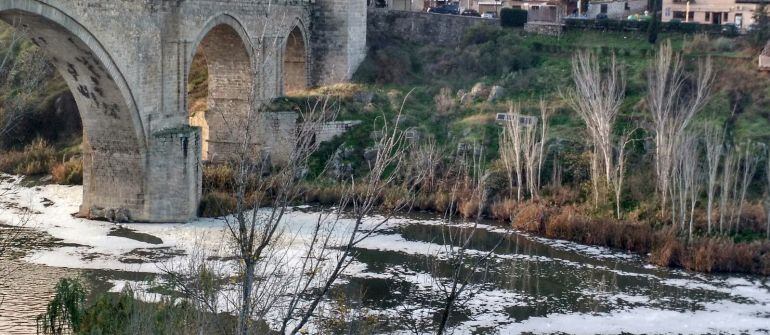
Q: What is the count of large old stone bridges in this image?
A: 1